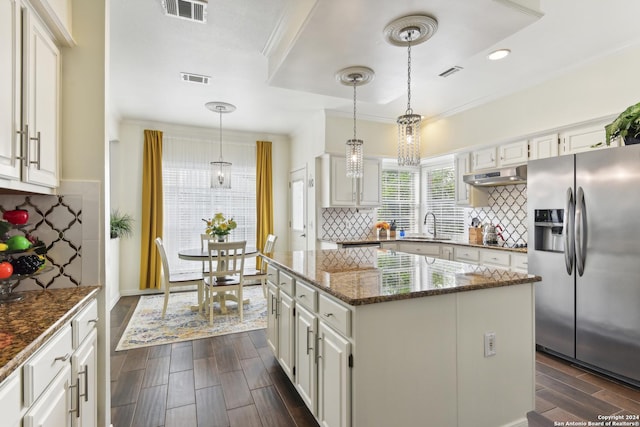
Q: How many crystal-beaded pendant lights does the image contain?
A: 2